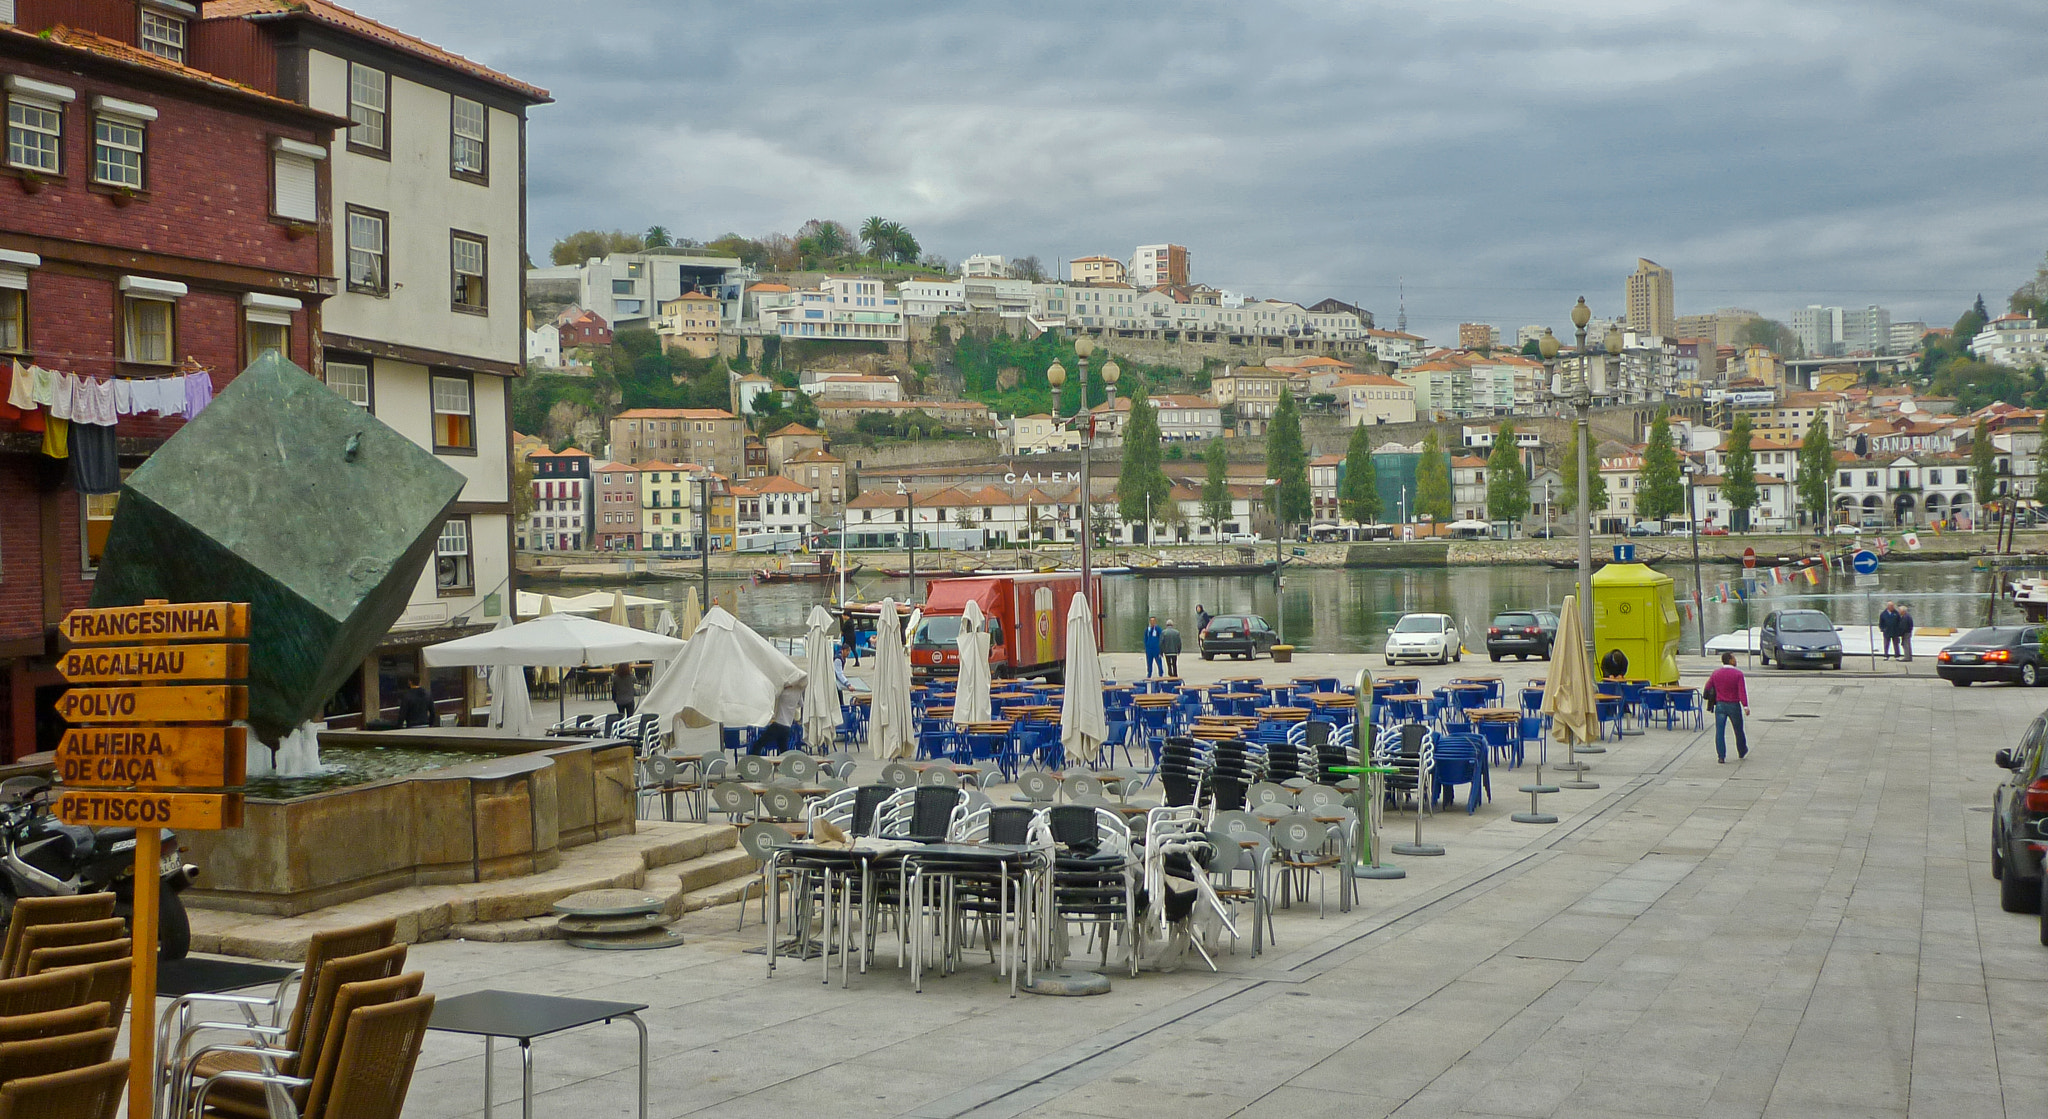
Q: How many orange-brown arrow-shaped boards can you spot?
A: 5